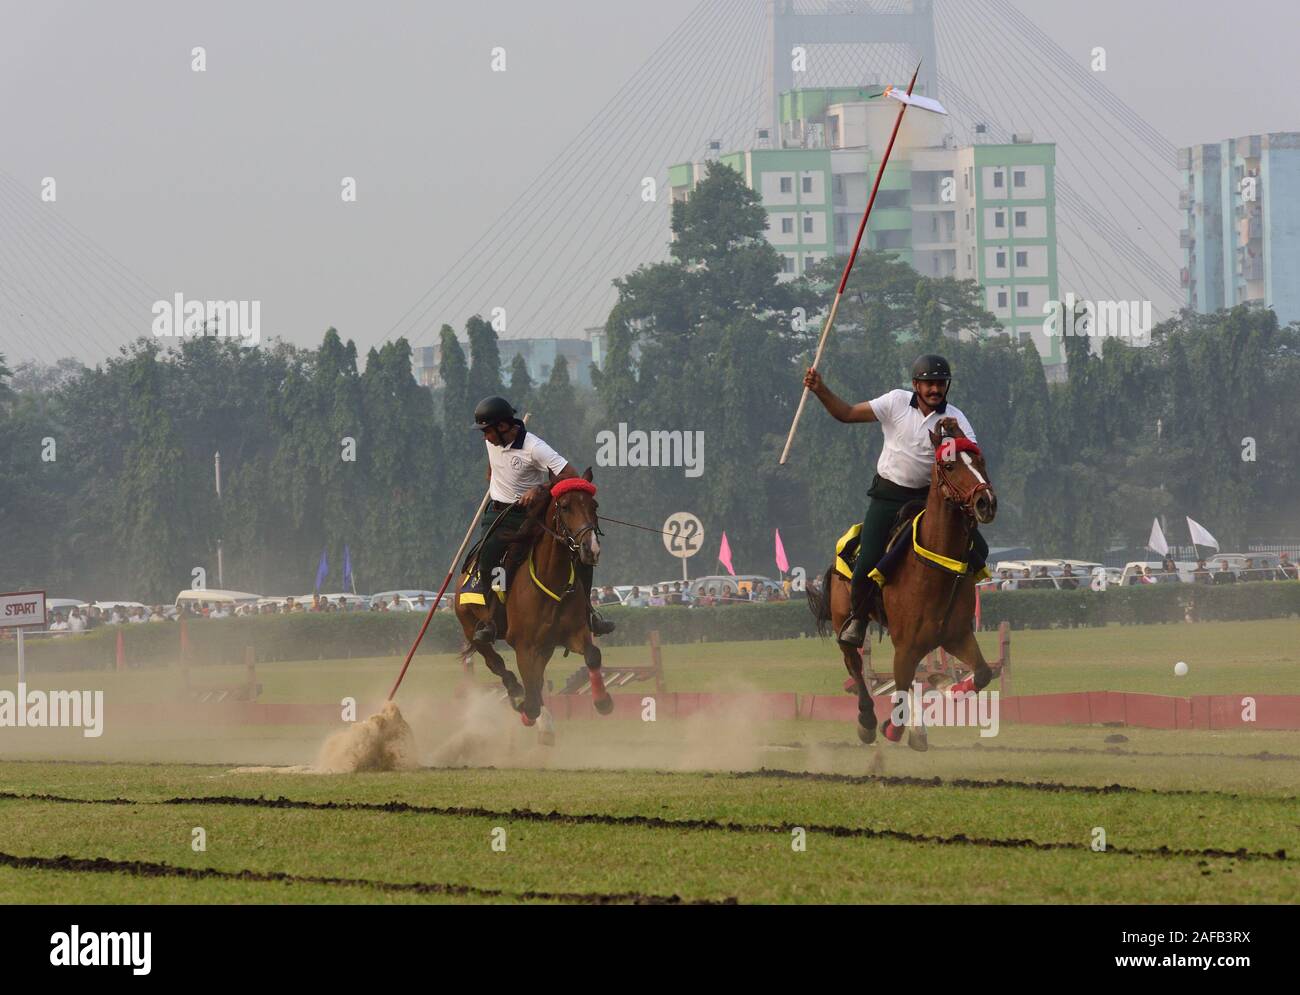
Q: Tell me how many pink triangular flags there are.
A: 2